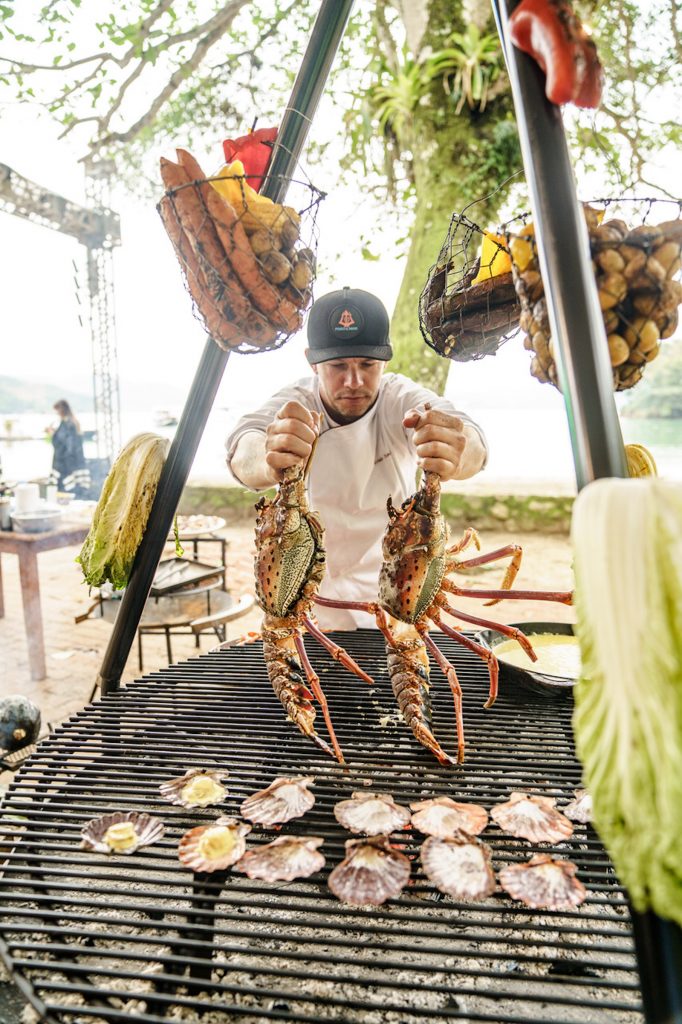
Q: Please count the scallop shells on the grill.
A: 12